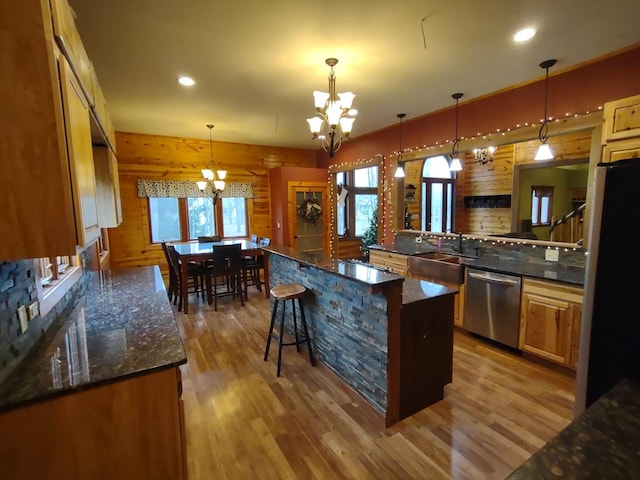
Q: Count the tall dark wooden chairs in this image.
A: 6